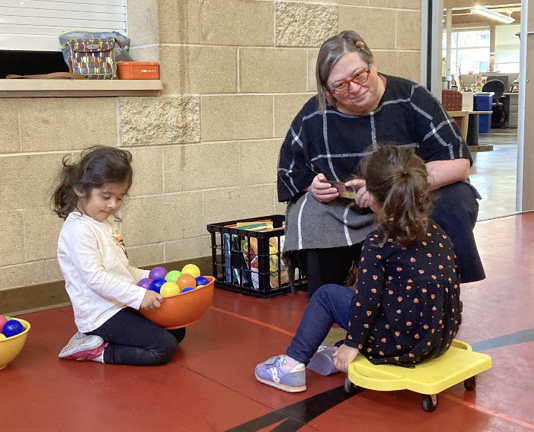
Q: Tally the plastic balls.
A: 14